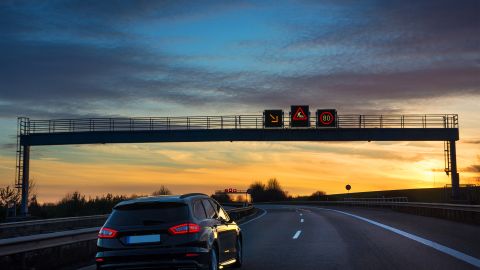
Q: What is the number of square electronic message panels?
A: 3